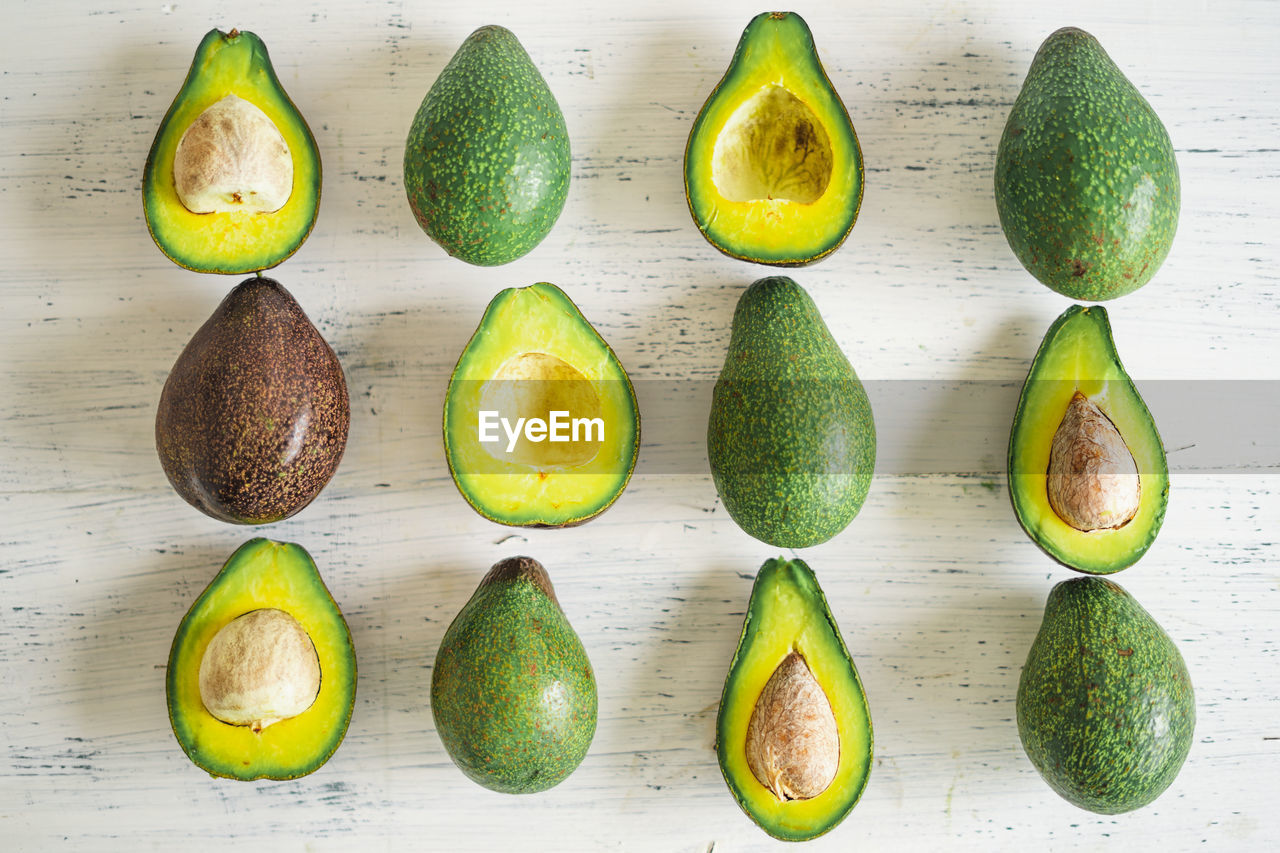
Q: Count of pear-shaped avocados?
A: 12